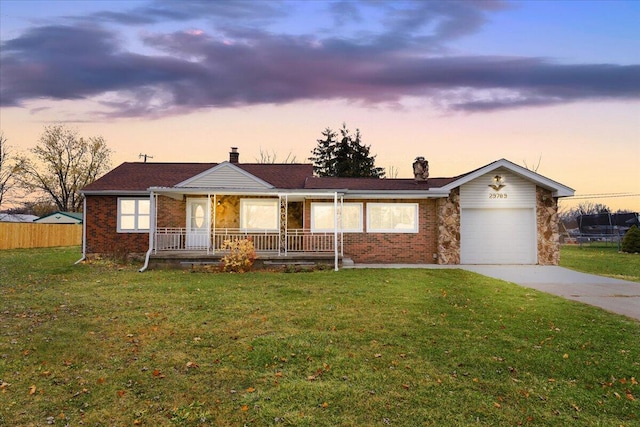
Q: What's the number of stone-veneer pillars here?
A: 2